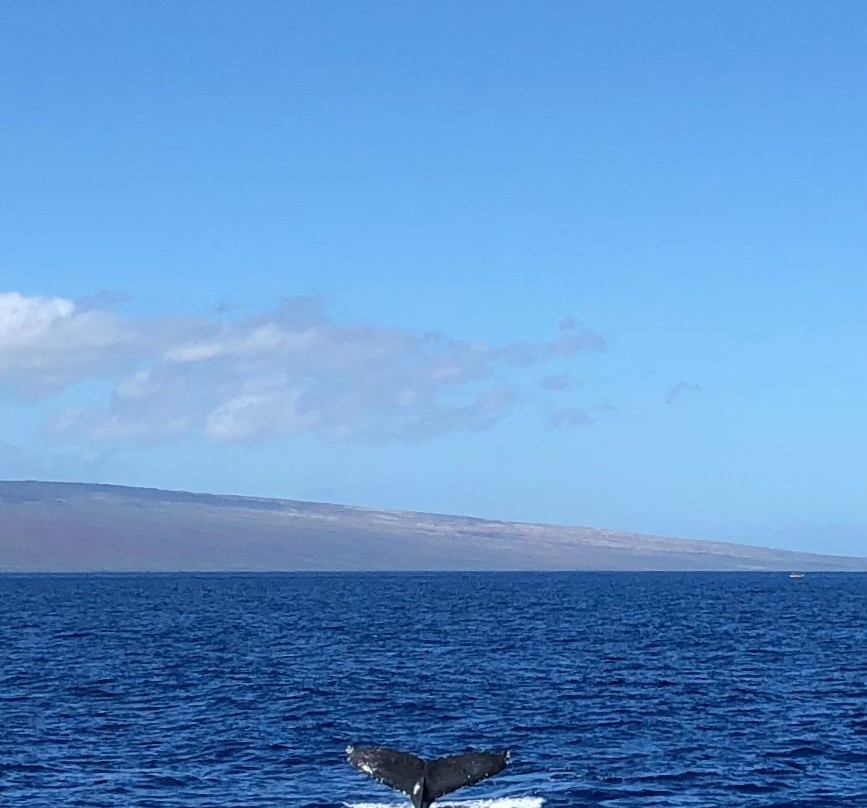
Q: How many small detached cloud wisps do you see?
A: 3